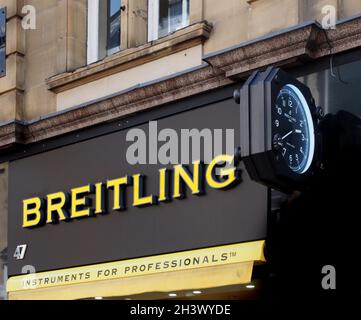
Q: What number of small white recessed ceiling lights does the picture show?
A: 4